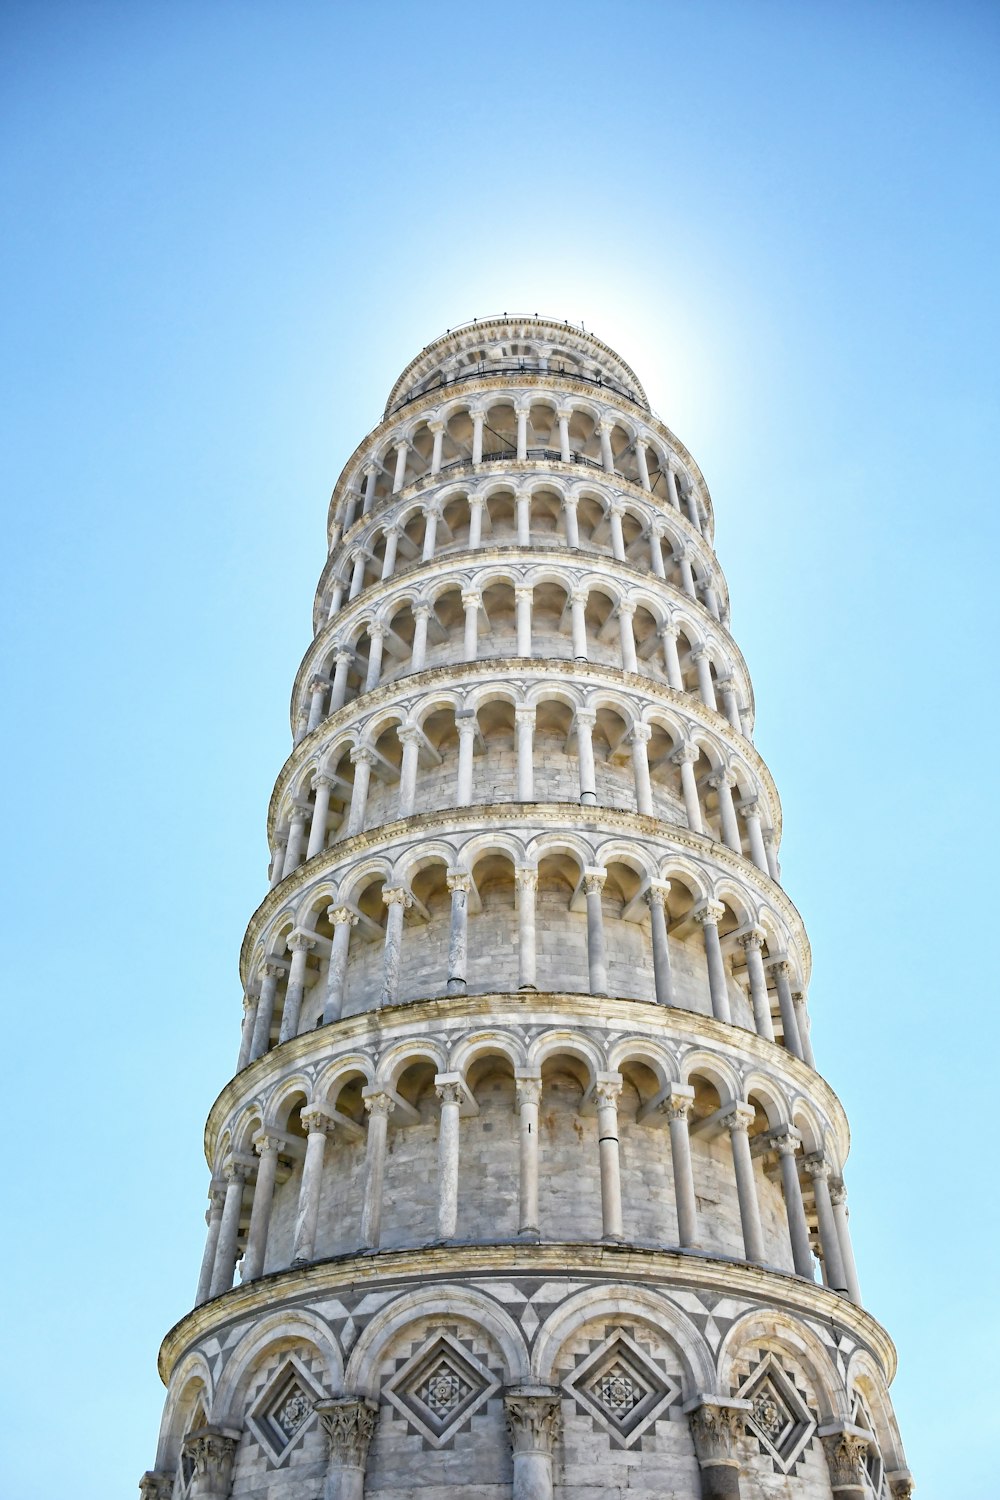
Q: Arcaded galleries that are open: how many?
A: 6